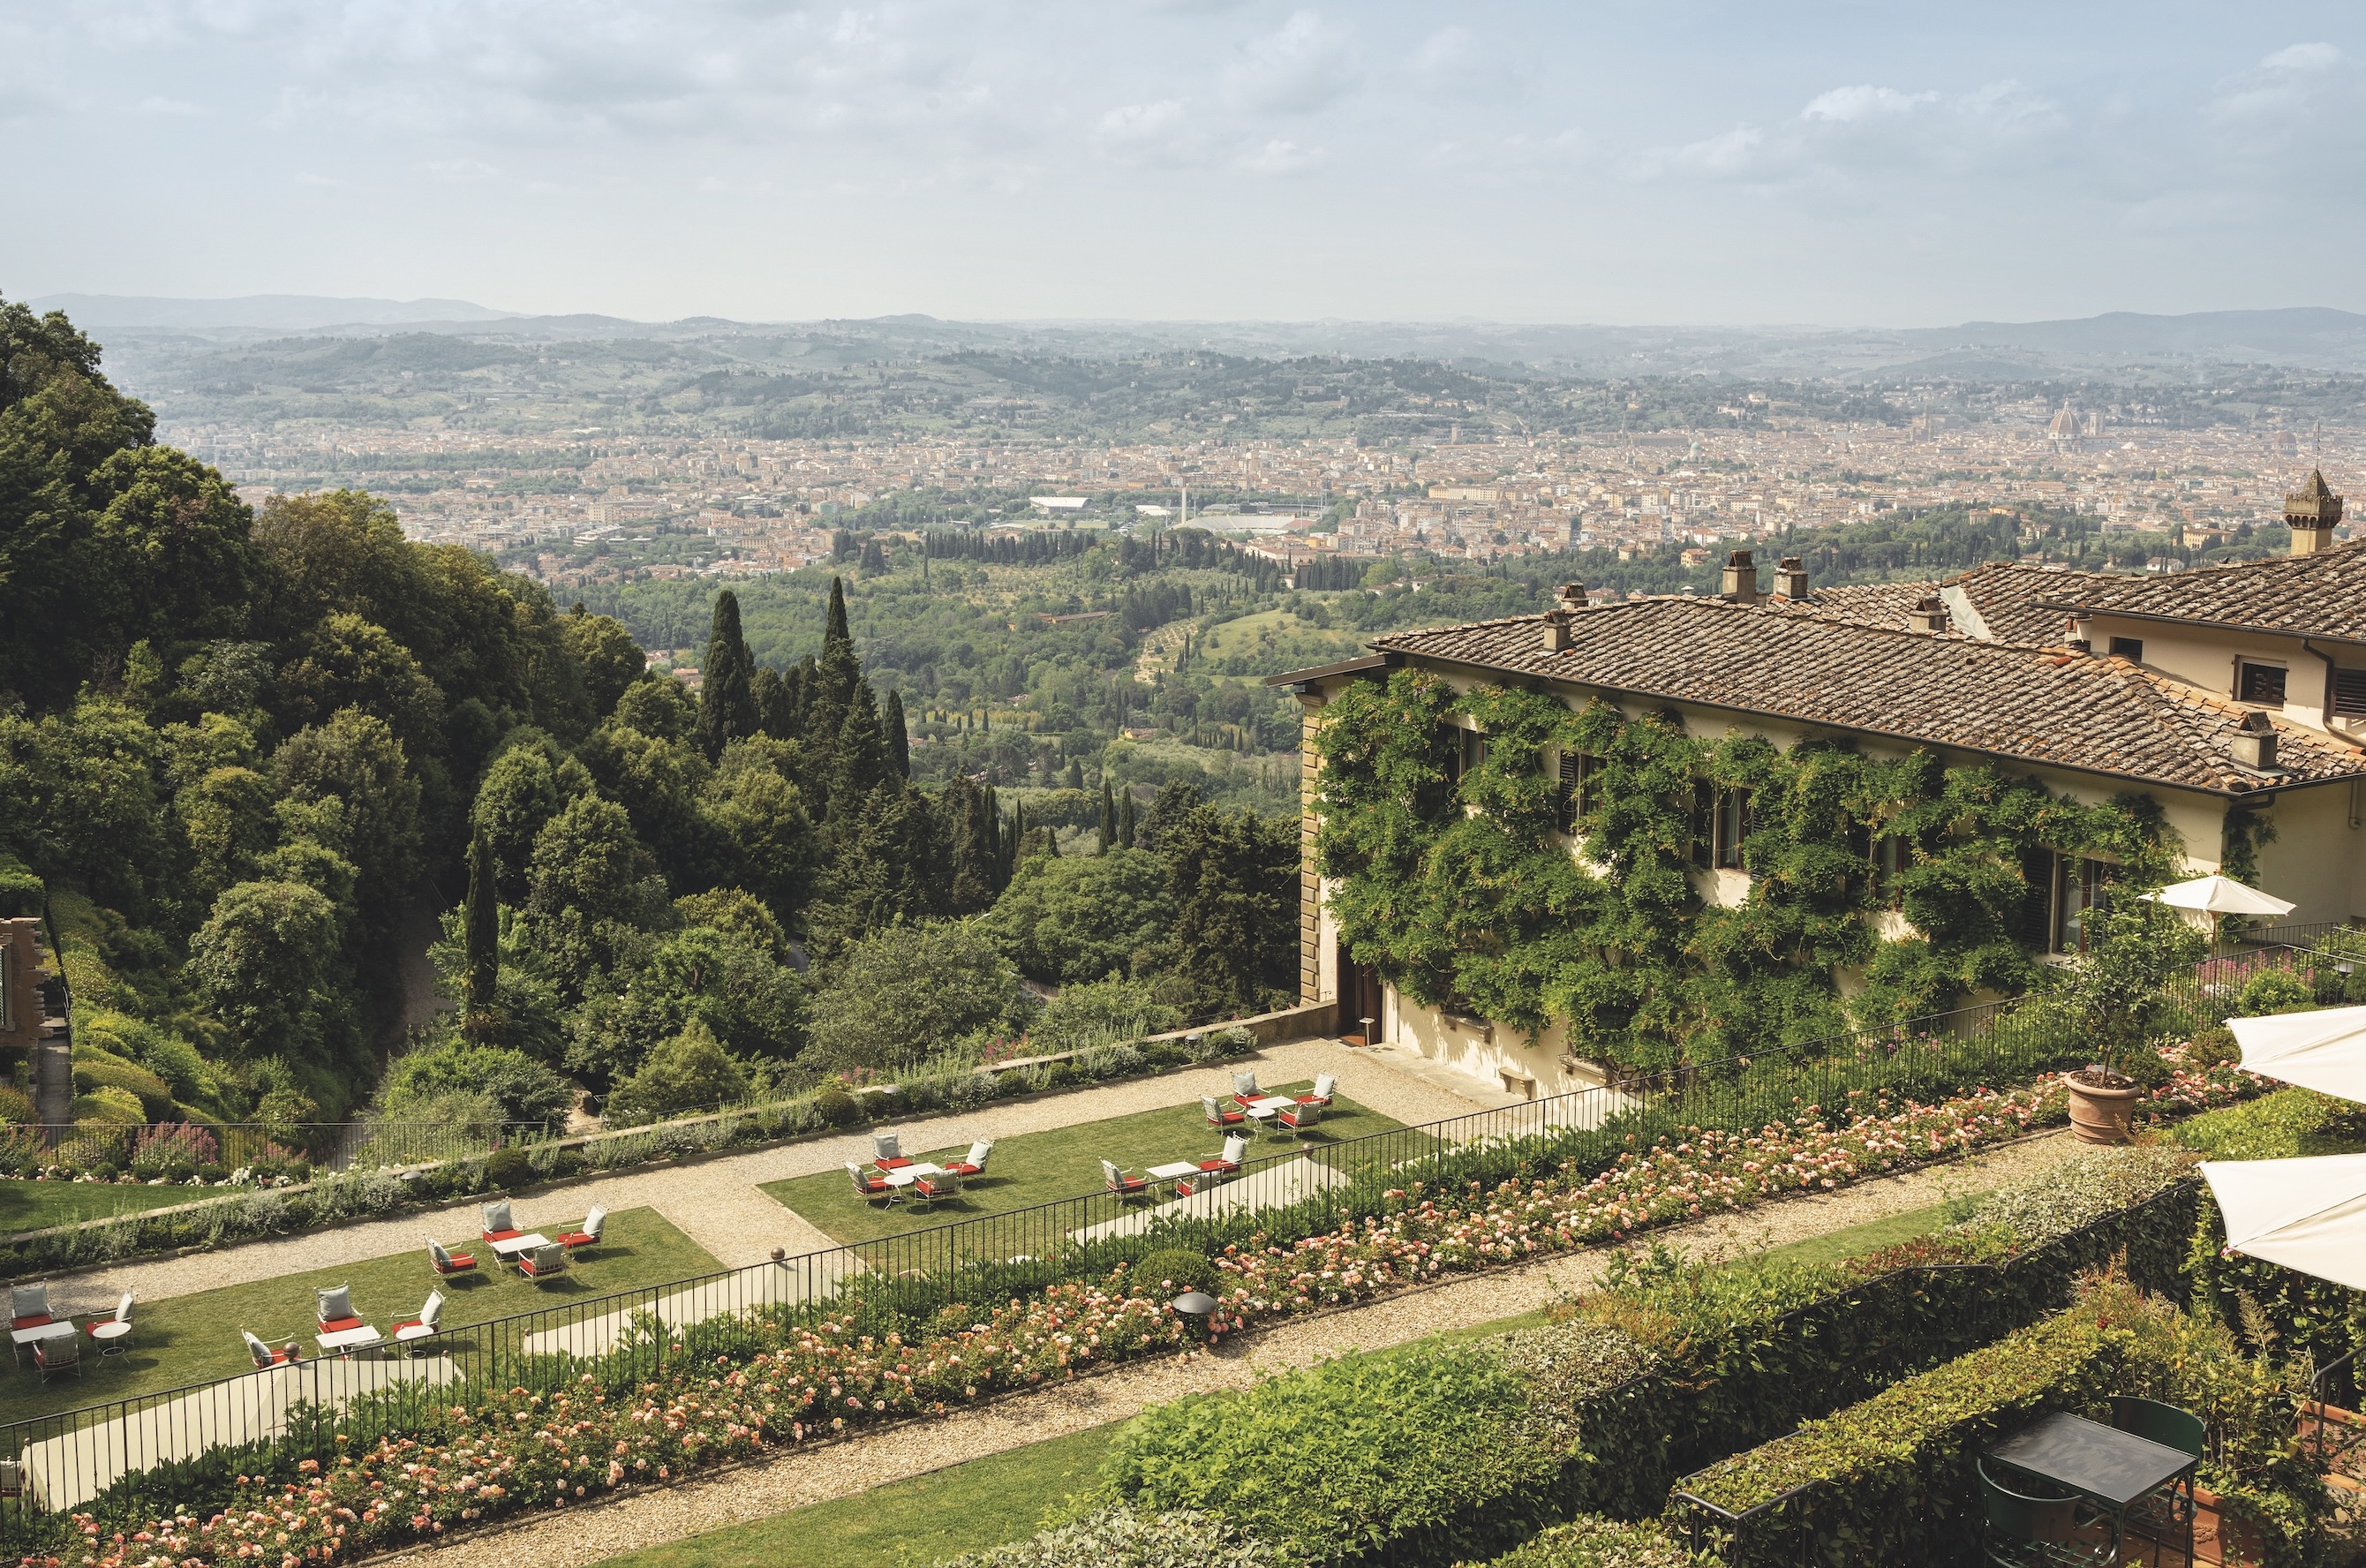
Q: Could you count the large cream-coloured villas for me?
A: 1